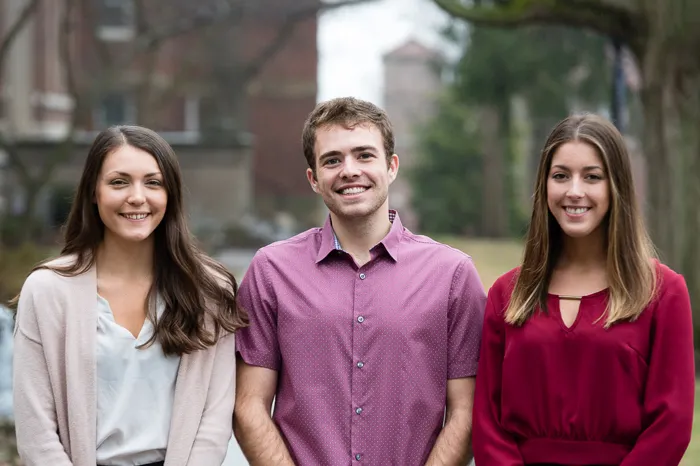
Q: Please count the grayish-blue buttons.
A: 5